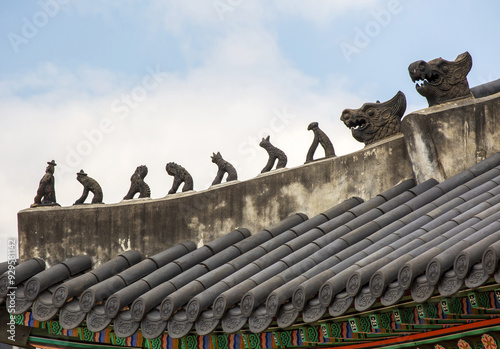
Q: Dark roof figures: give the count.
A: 9